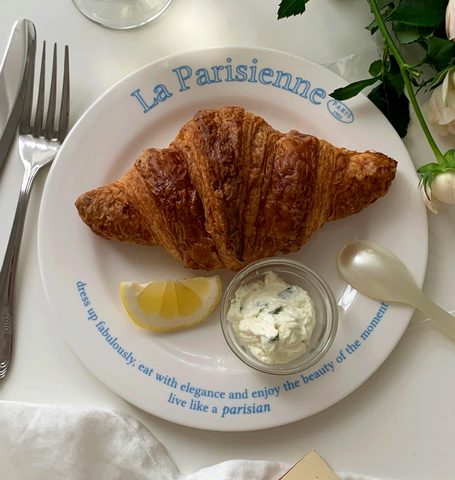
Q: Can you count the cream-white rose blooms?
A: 3